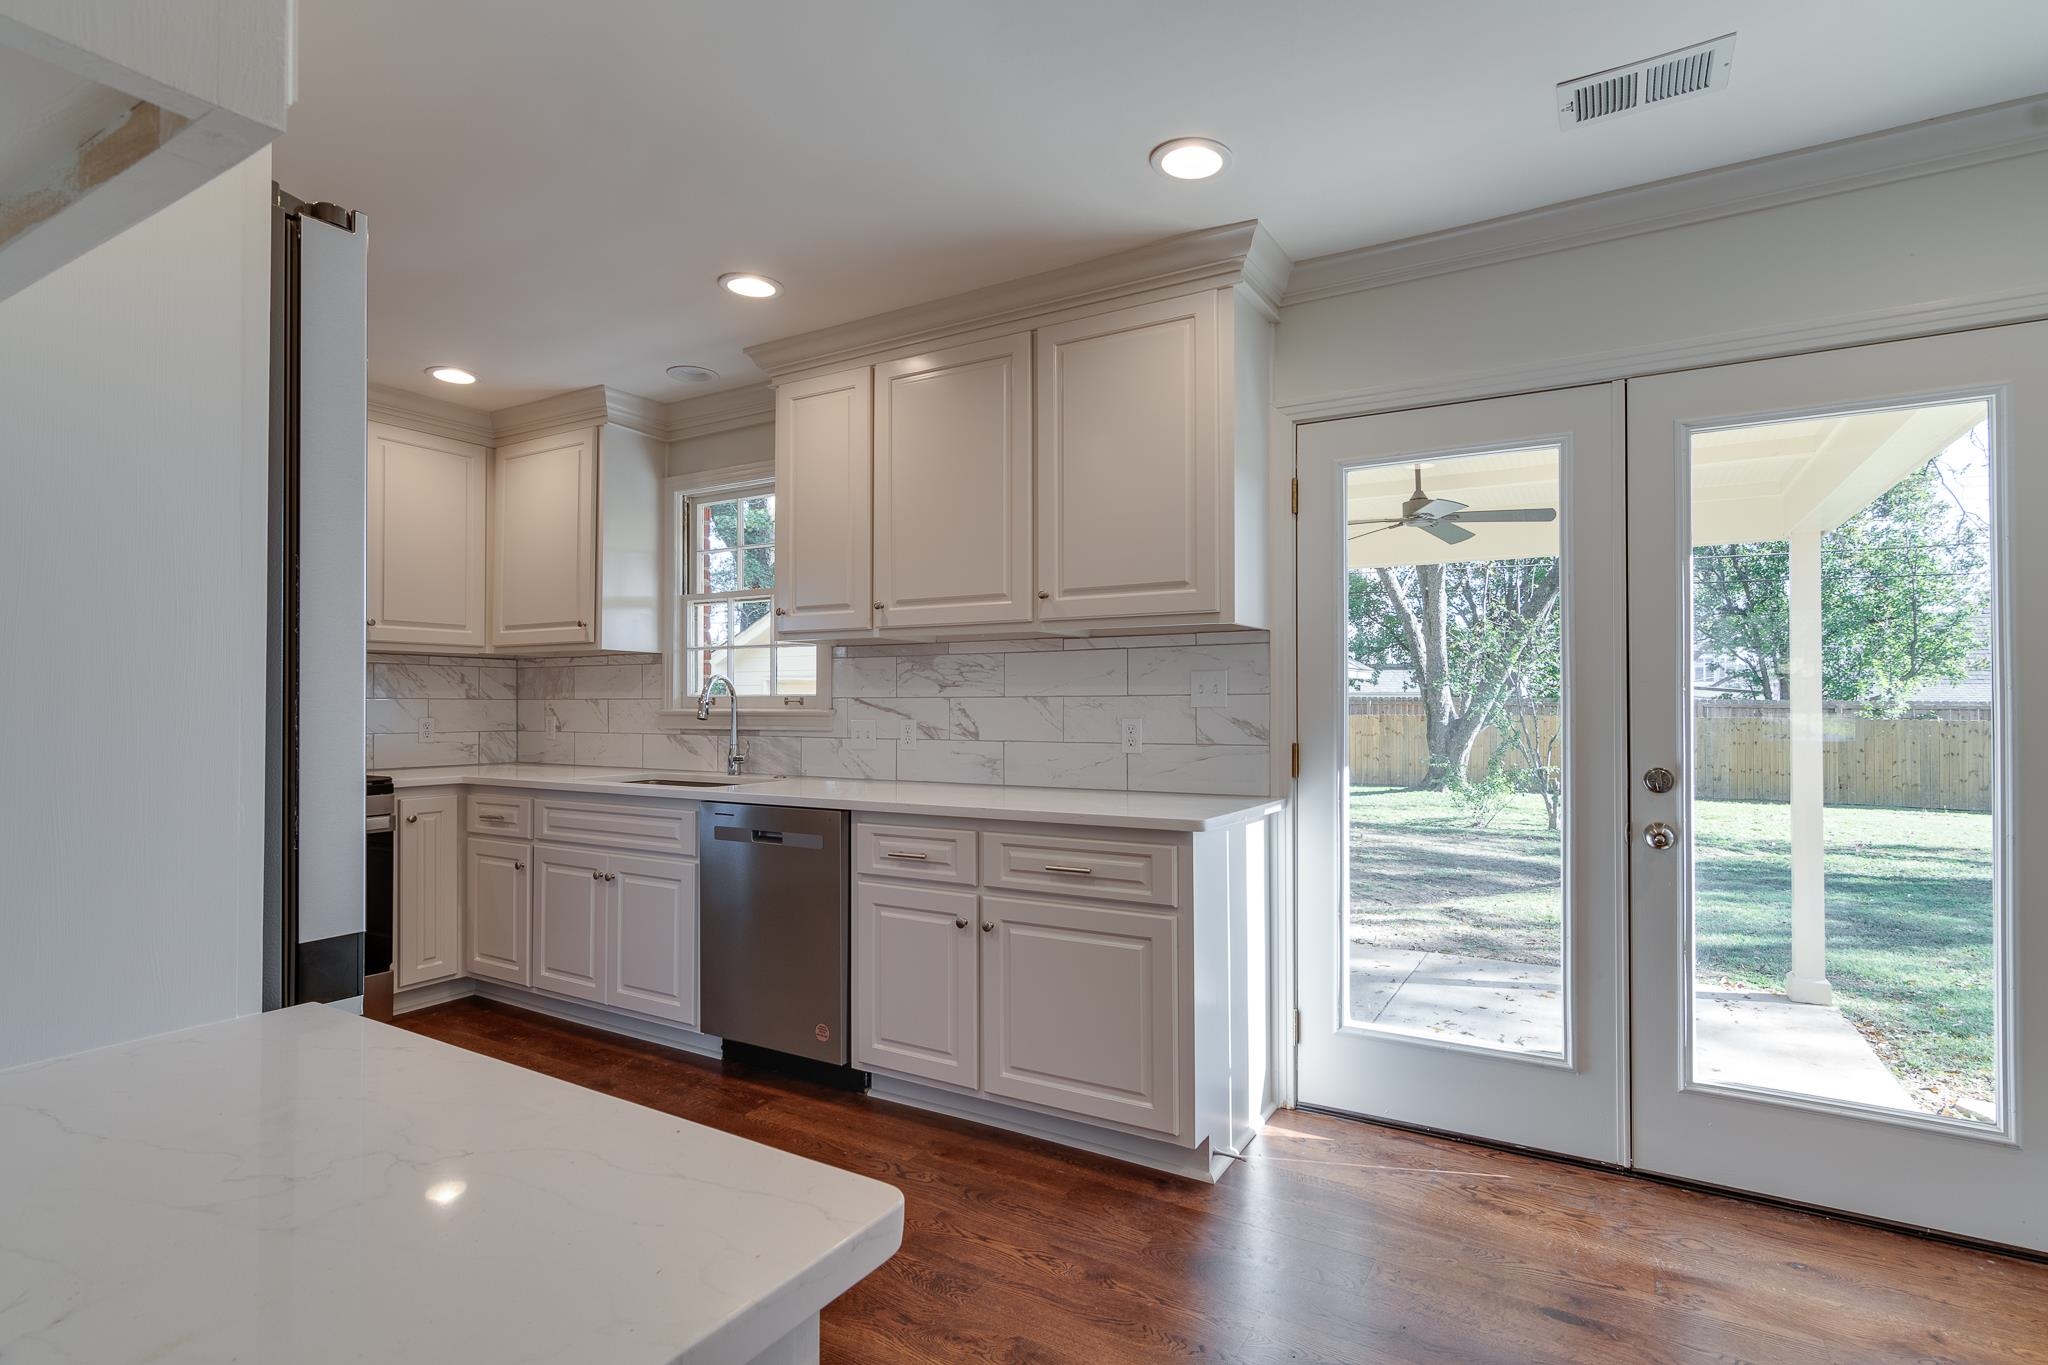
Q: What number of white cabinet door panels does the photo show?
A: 11